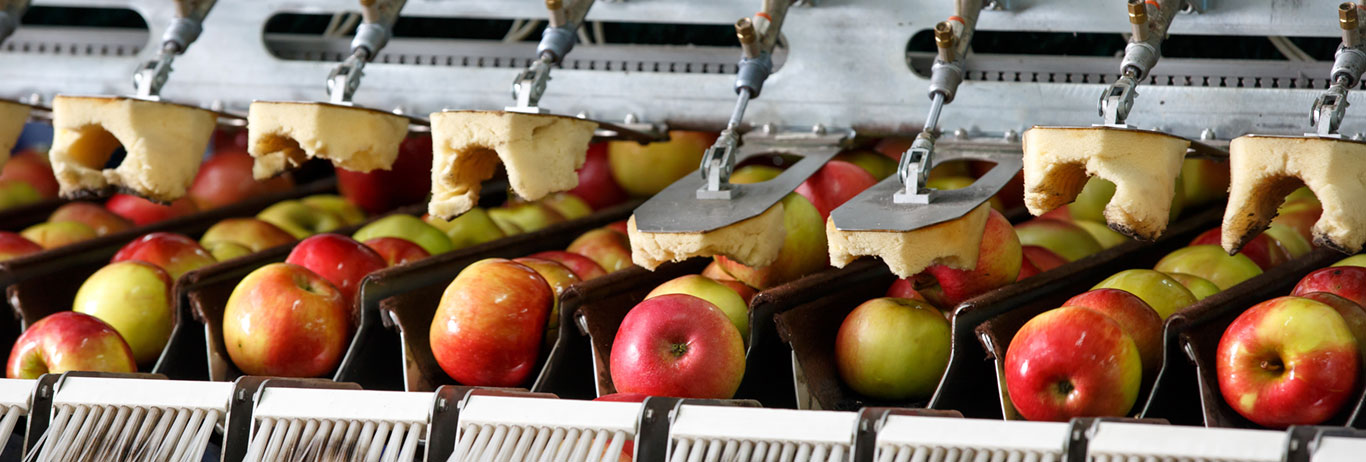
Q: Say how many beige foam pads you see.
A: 8